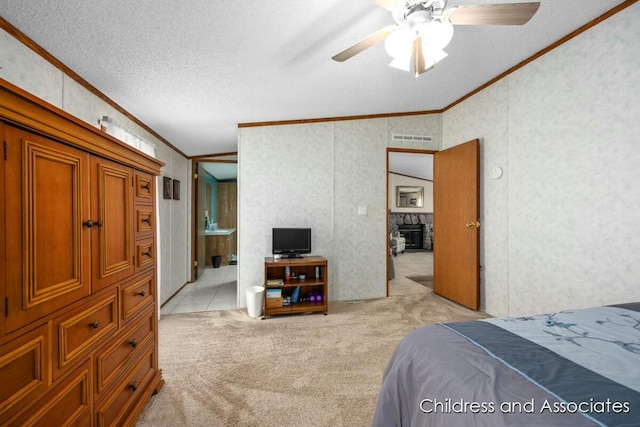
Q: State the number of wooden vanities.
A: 1